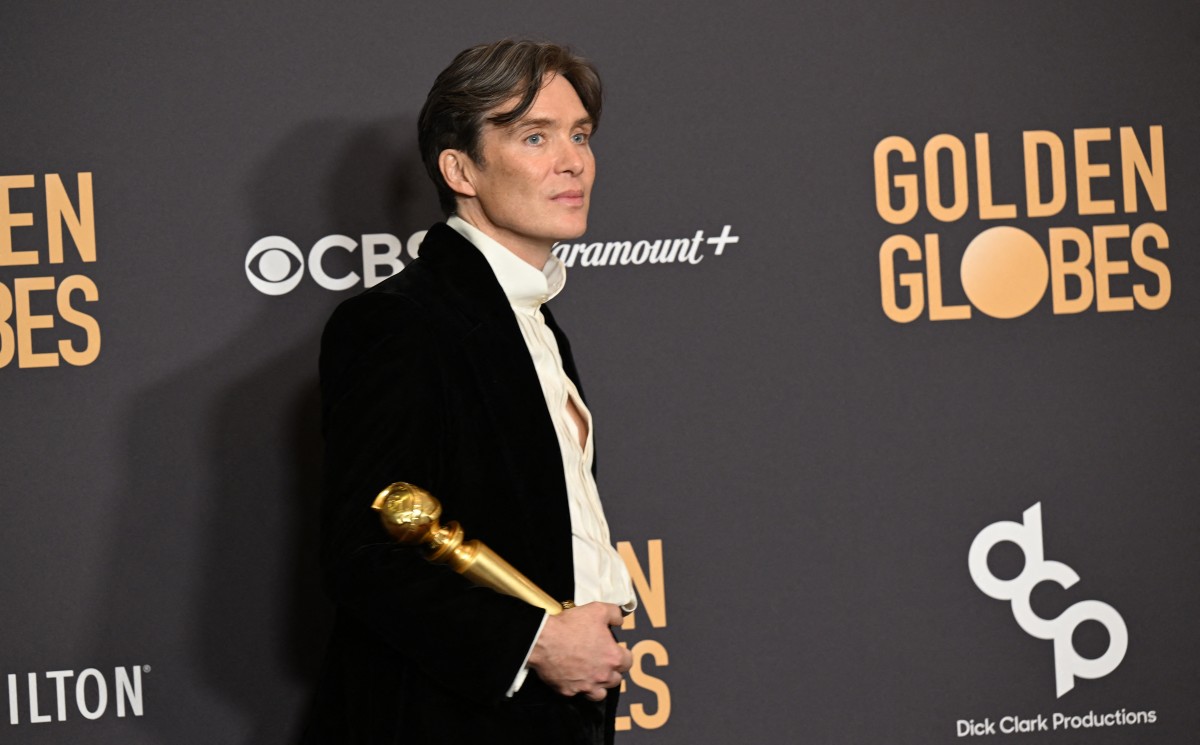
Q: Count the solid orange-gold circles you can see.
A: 1